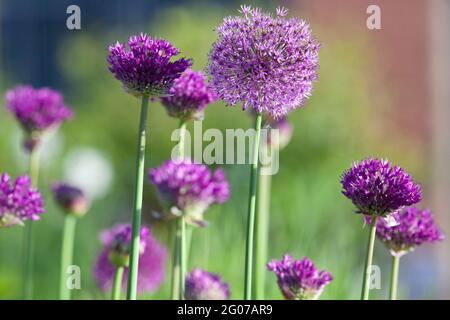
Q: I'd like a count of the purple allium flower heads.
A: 14